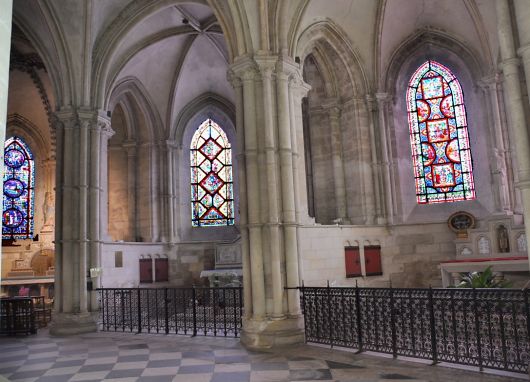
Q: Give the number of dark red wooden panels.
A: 4